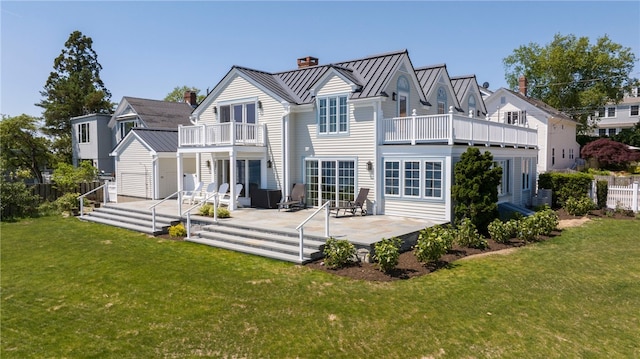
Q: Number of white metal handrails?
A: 4